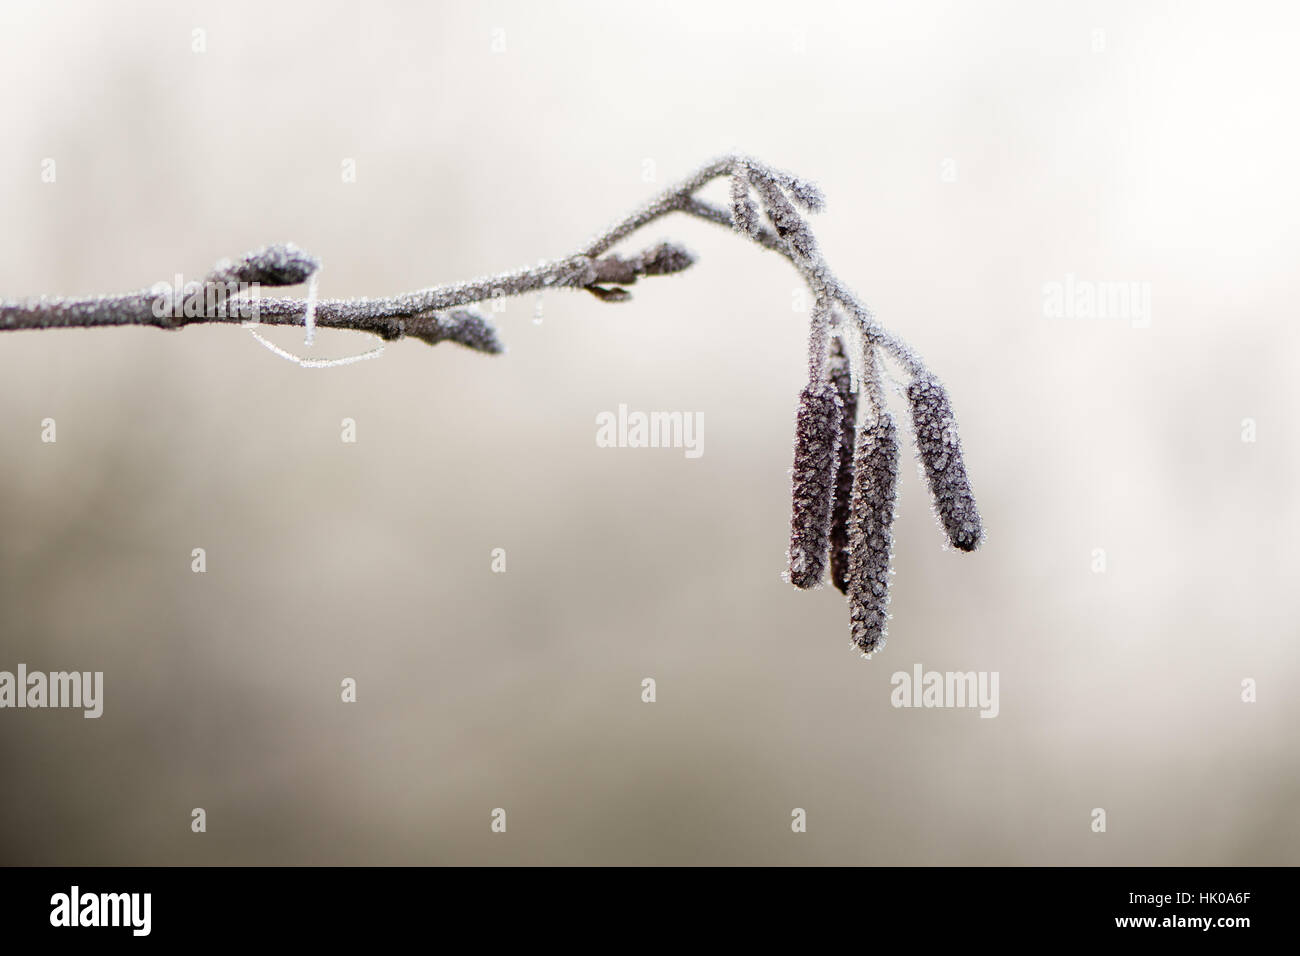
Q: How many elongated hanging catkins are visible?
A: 4